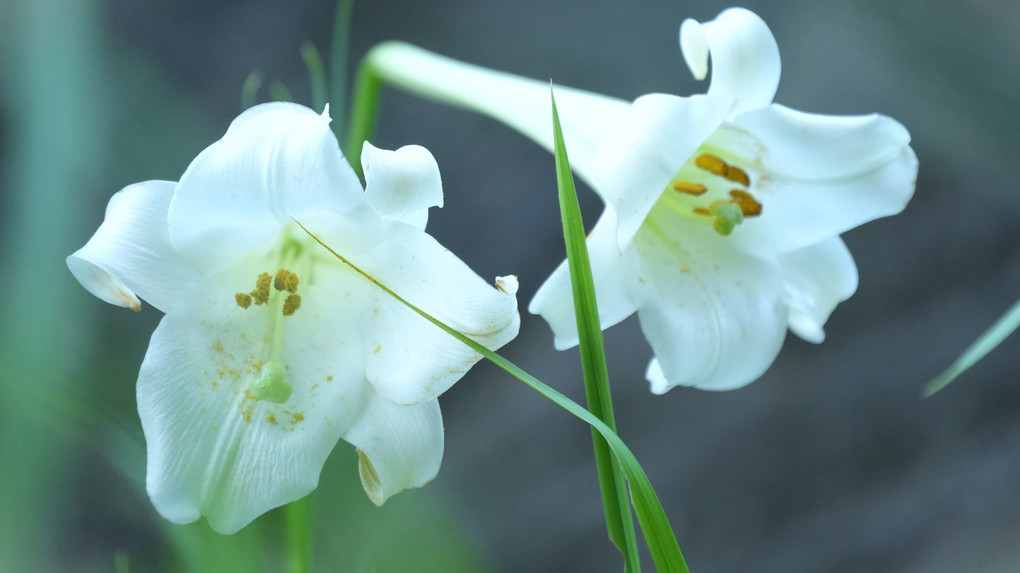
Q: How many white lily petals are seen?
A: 12